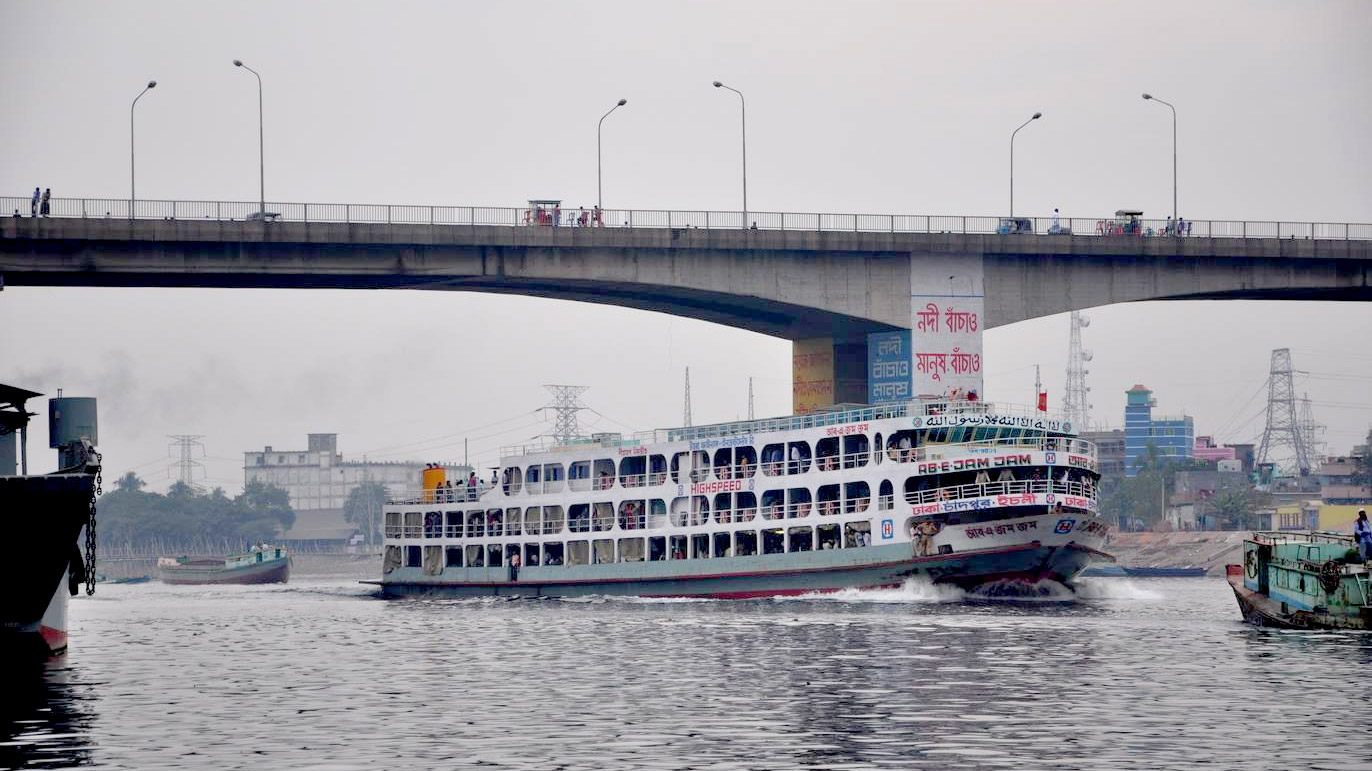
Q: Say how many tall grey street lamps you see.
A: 6